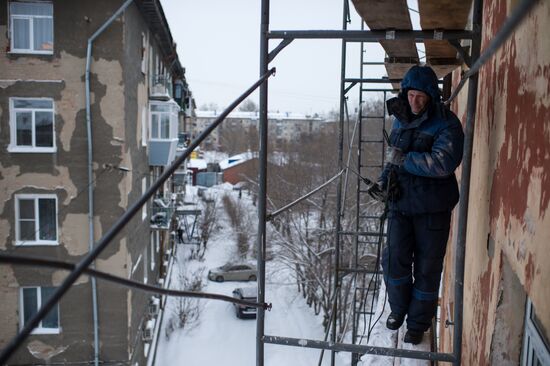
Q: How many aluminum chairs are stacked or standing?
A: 0